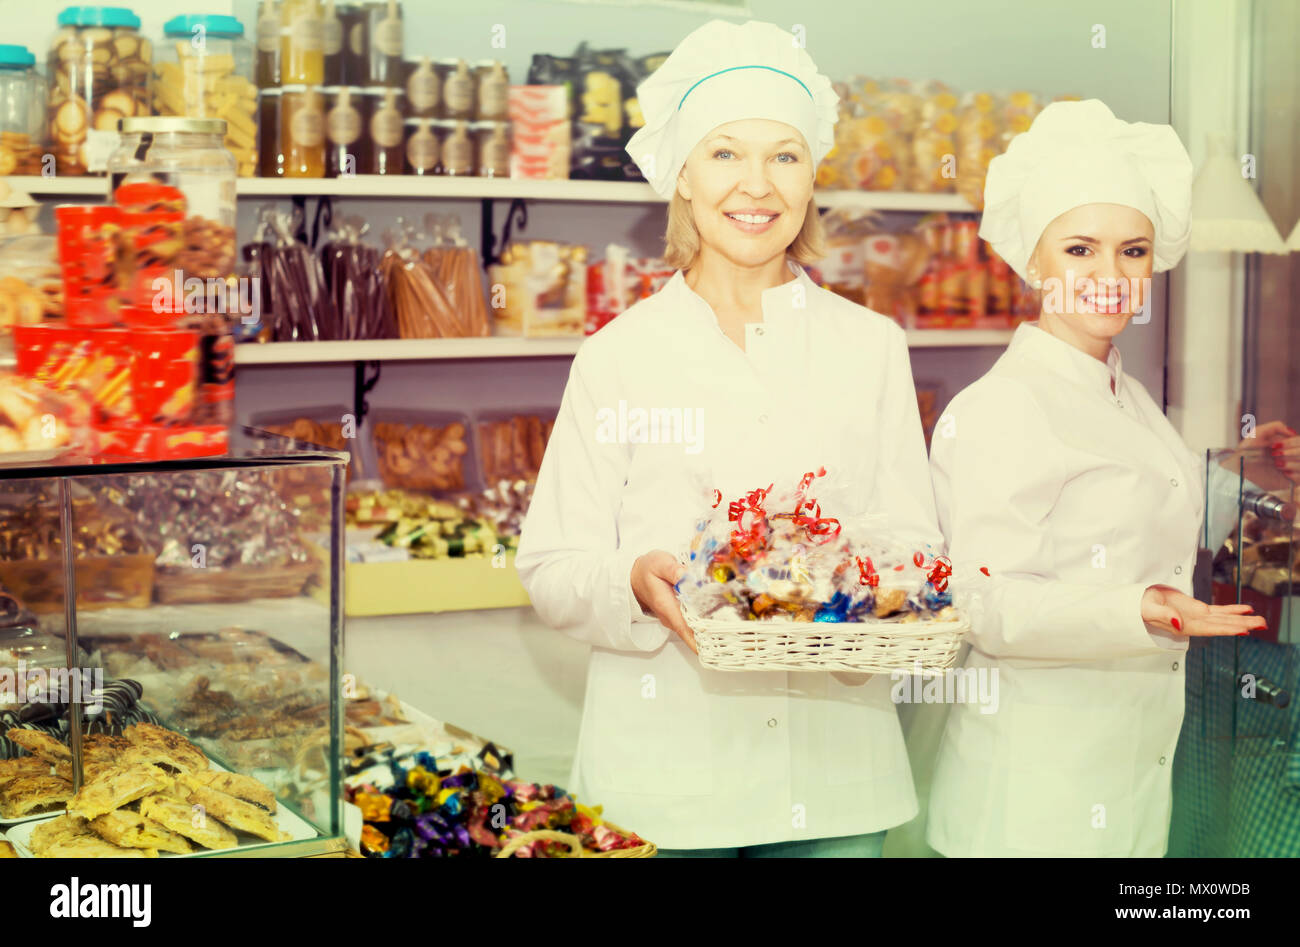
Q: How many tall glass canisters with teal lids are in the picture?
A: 3